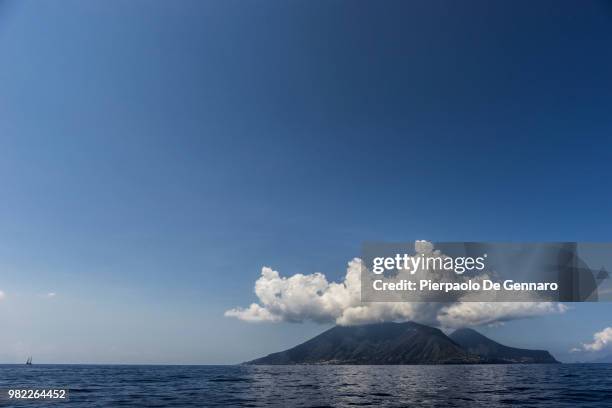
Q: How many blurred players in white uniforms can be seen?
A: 0